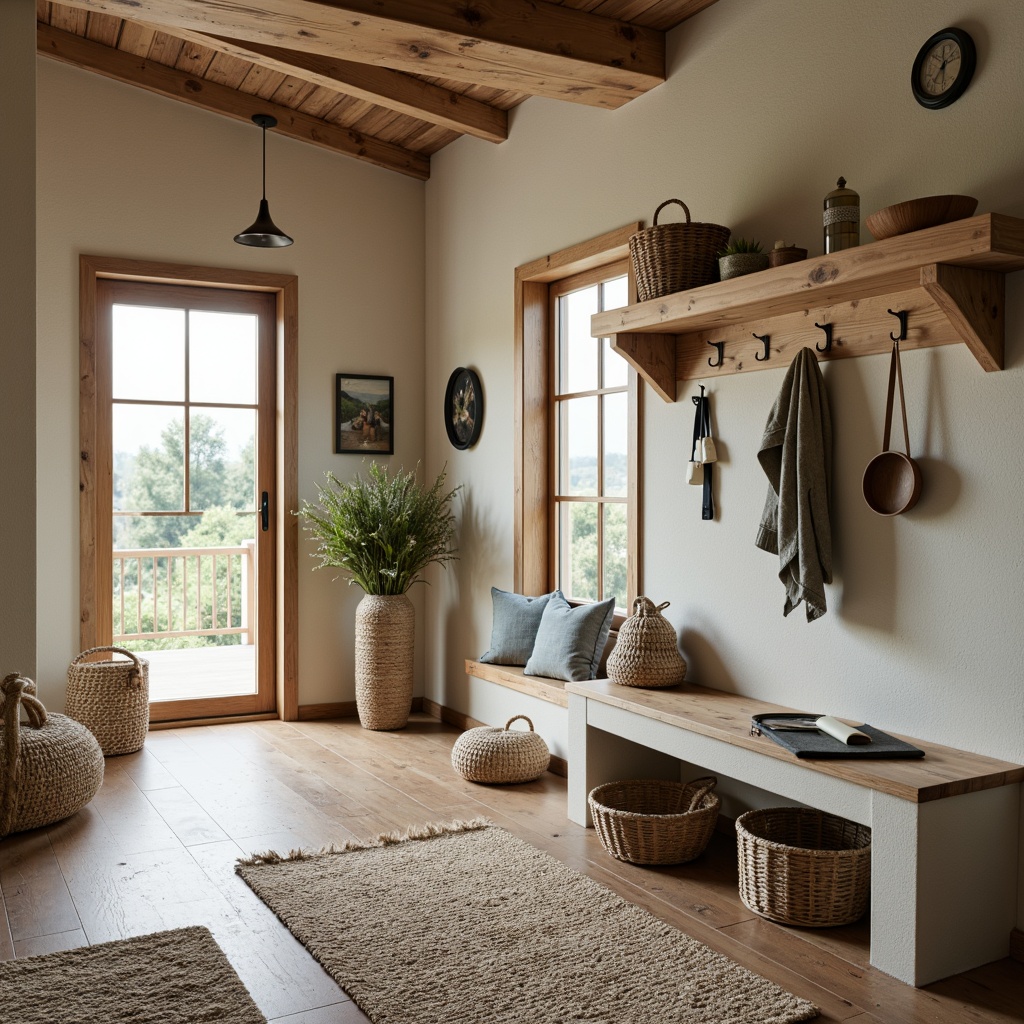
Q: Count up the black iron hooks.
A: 4